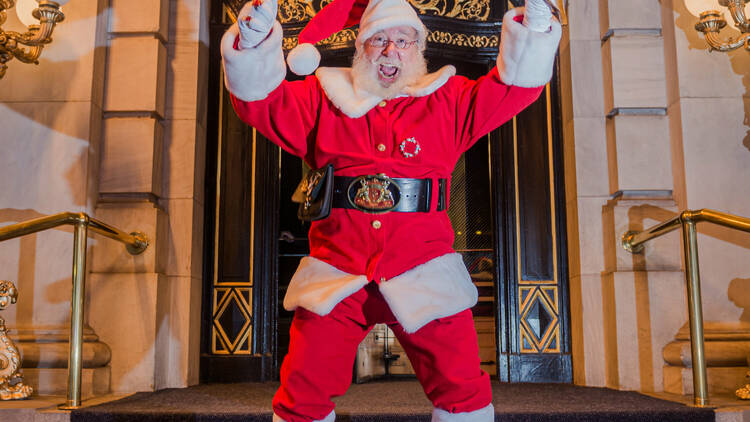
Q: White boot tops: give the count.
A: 2